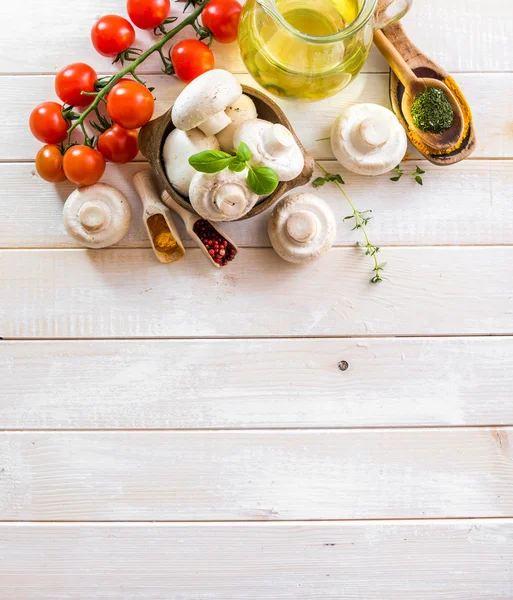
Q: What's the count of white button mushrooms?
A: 8